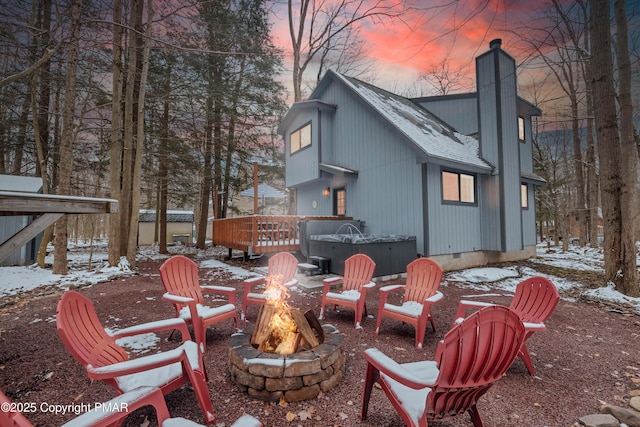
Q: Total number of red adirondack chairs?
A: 8